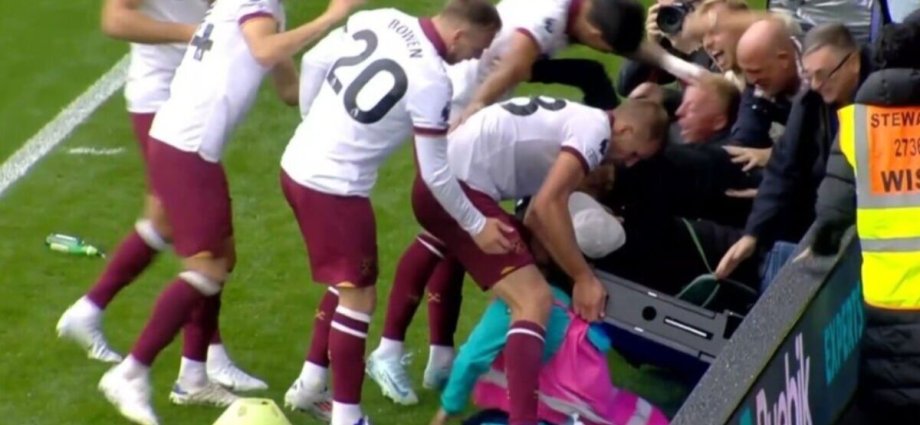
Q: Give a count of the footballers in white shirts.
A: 5